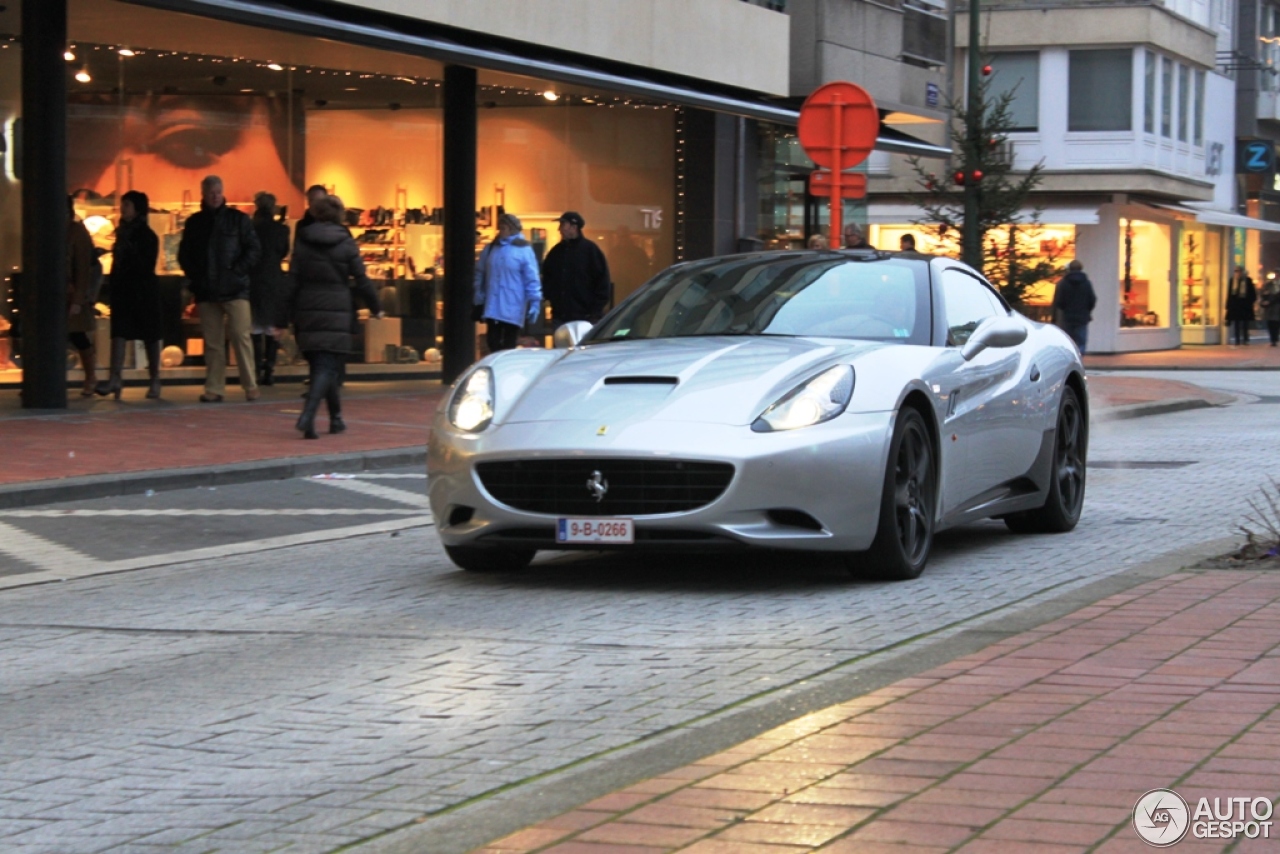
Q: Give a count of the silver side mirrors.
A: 2